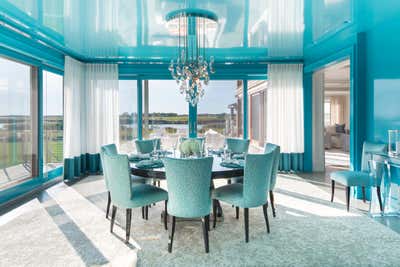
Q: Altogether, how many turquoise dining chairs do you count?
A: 9